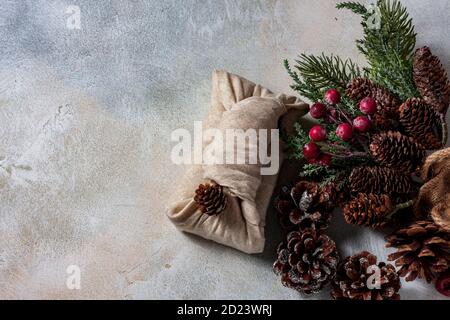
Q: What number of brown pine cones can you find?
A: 11